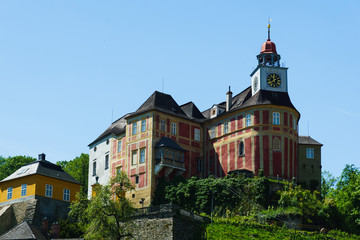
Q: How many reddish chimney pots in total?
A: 2